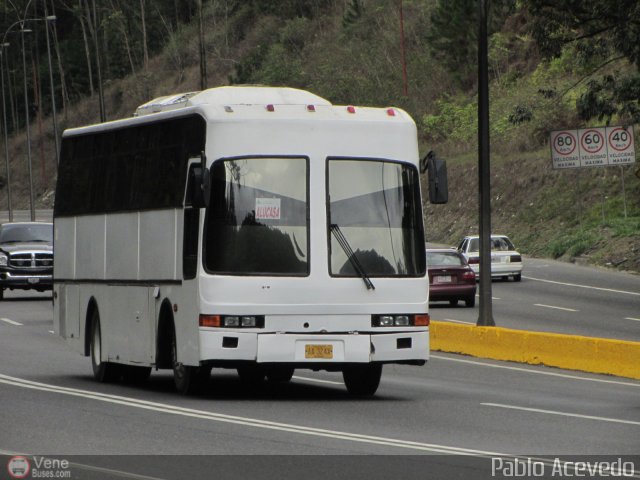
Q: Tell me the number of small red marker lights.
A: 4